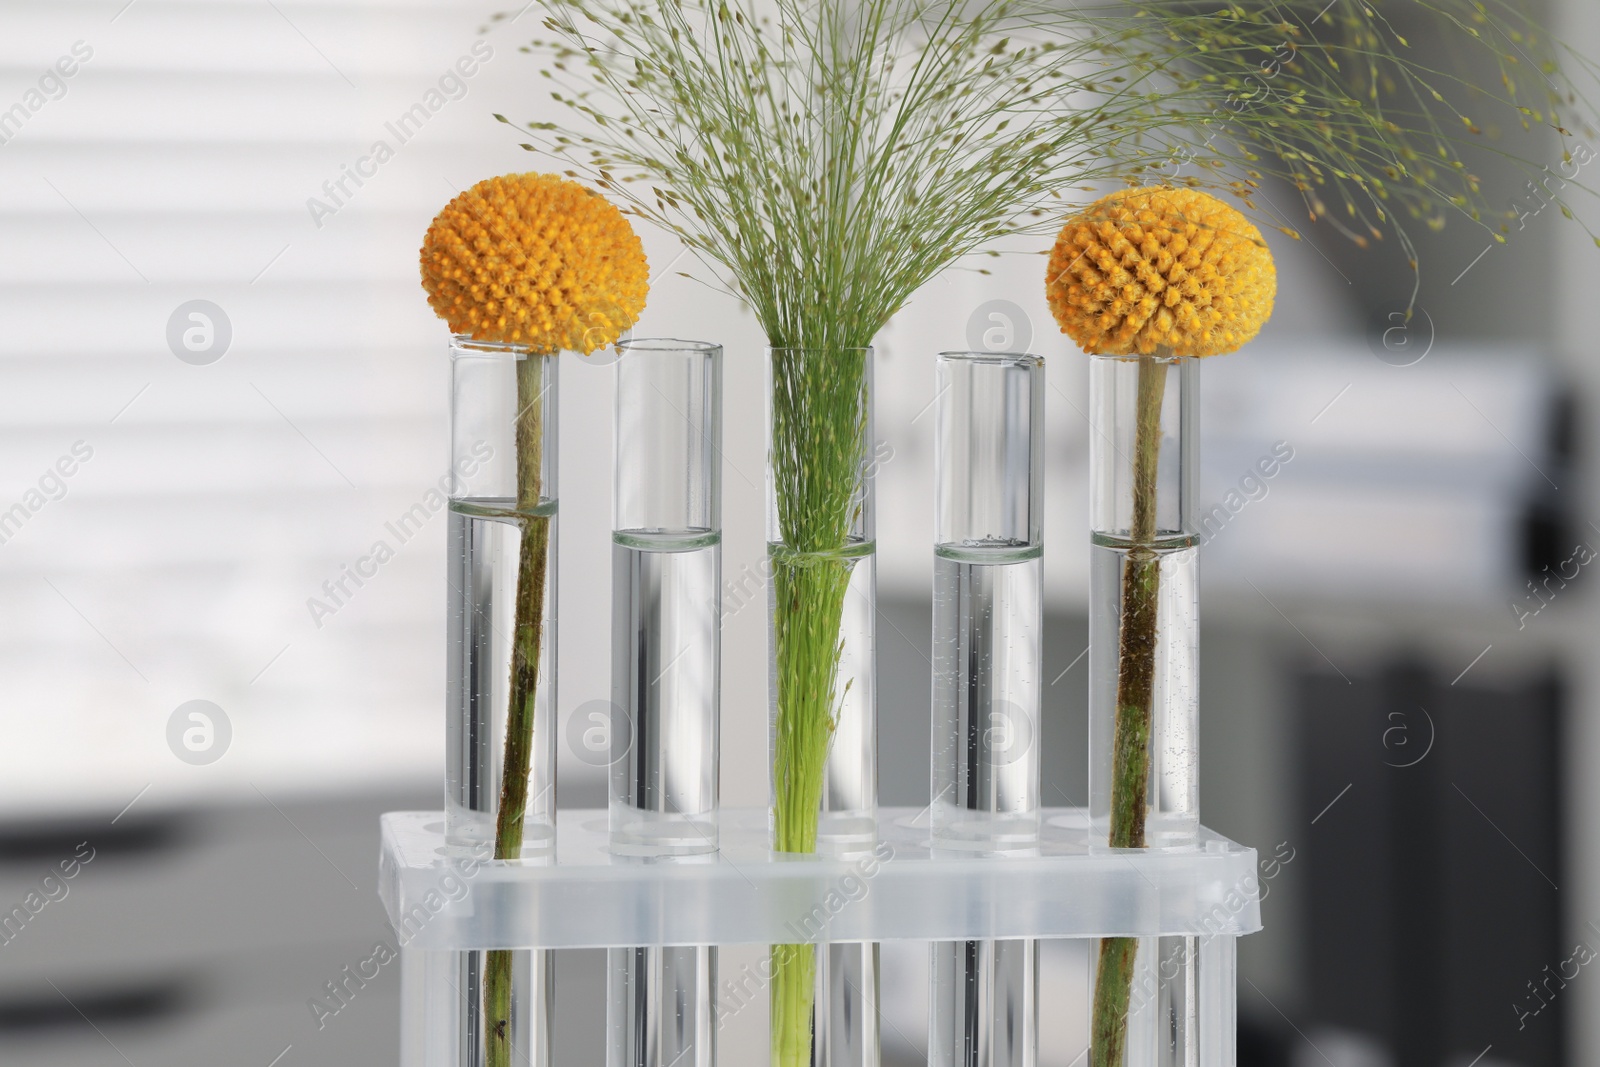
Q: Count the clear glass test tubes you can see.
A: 5